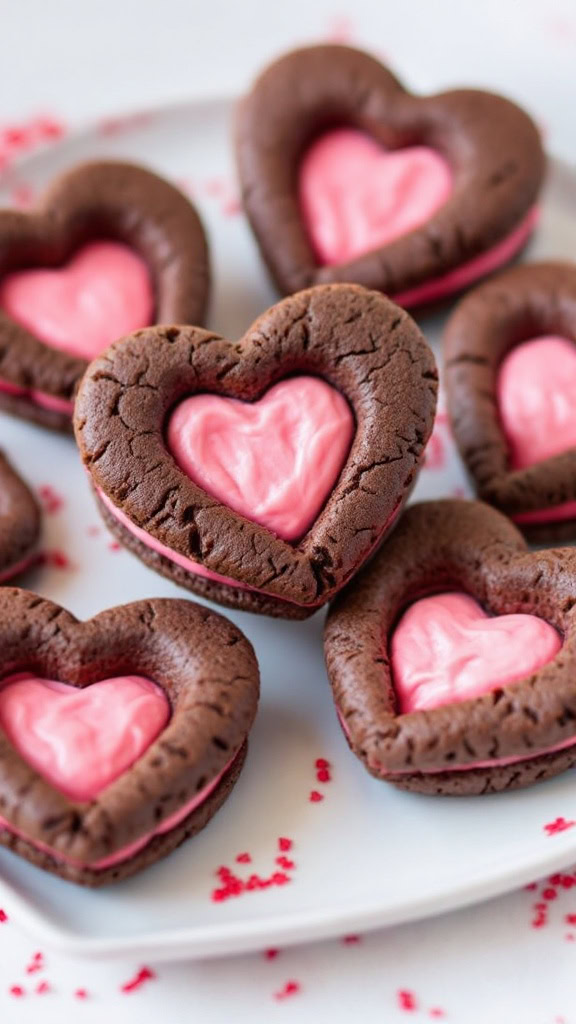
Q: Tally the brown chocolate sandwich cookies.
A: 7